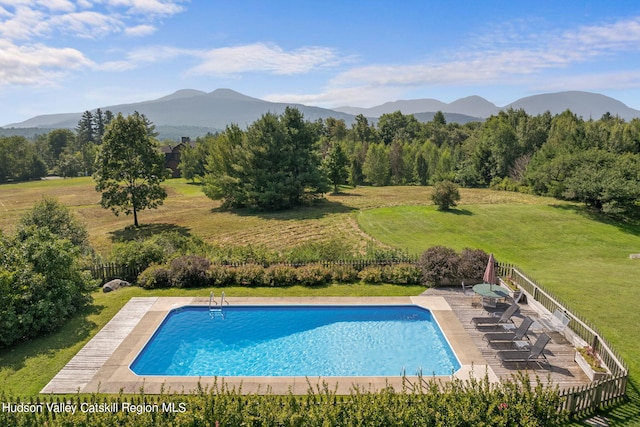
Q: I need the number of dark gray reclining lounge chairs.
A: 3